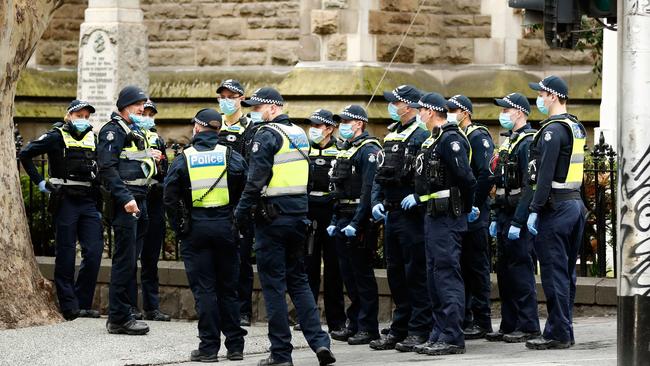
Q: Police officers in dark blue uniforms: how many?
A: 13